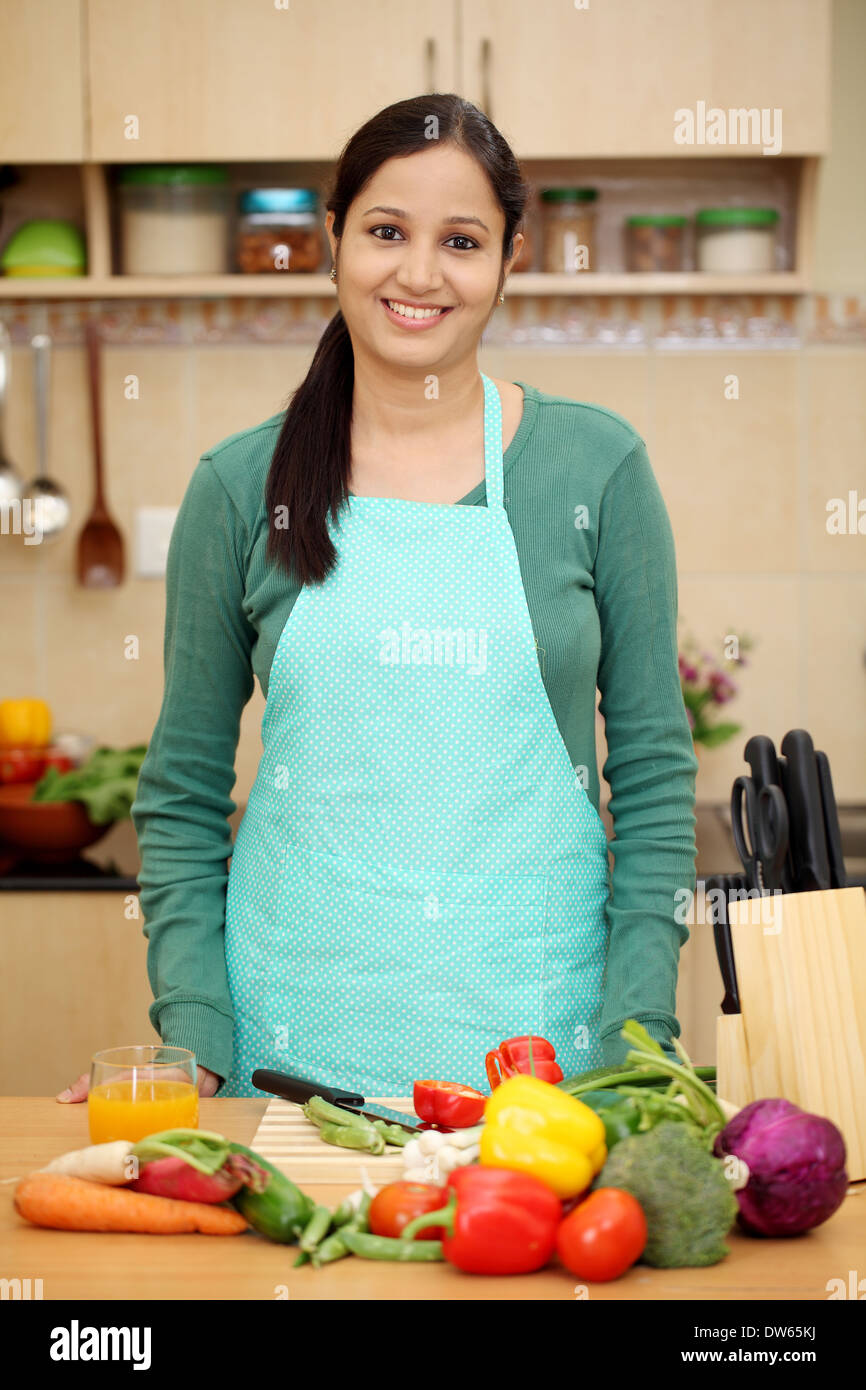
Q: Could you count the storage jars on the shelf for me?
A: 5